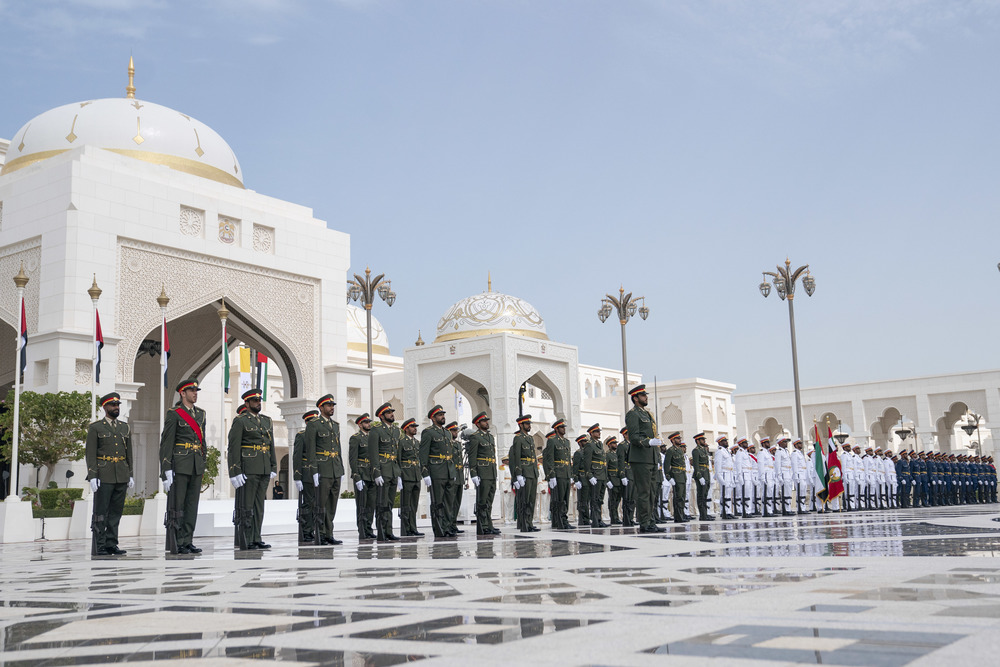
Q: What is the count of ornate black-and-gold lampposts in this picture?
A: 3